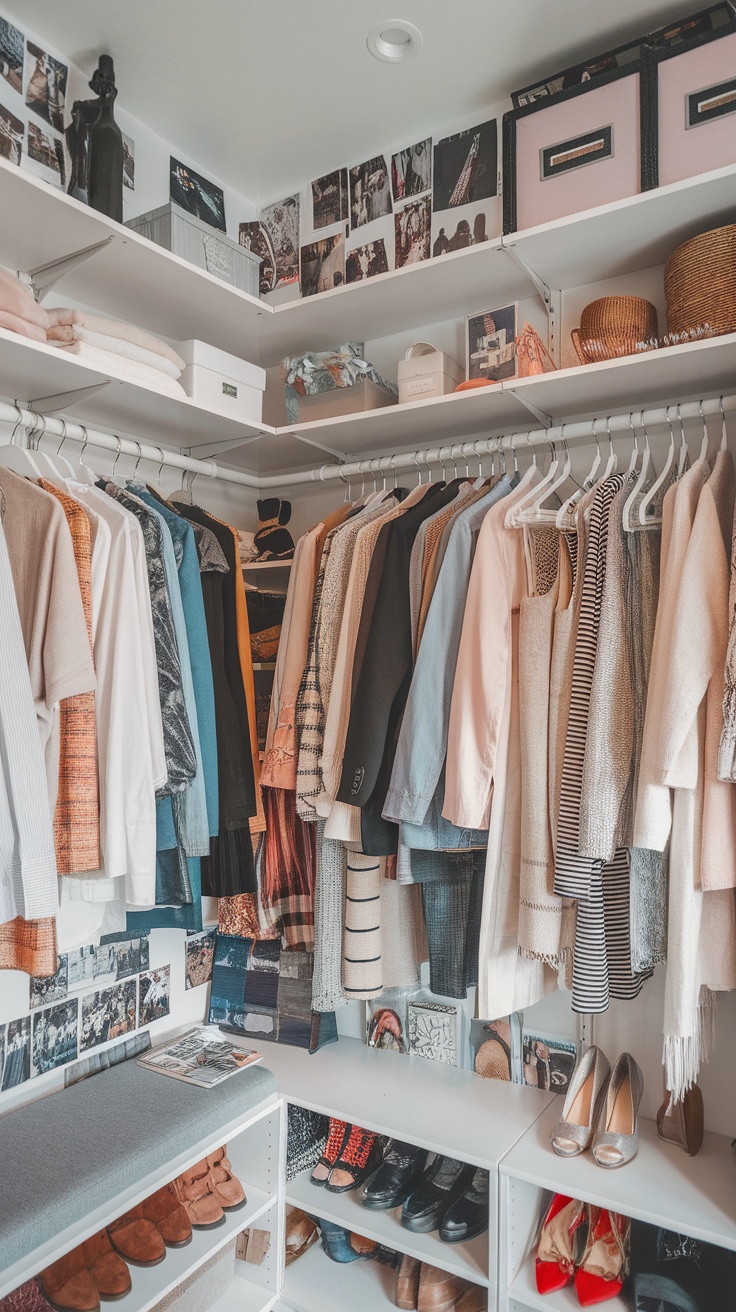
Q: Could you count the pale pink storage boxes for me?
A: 2